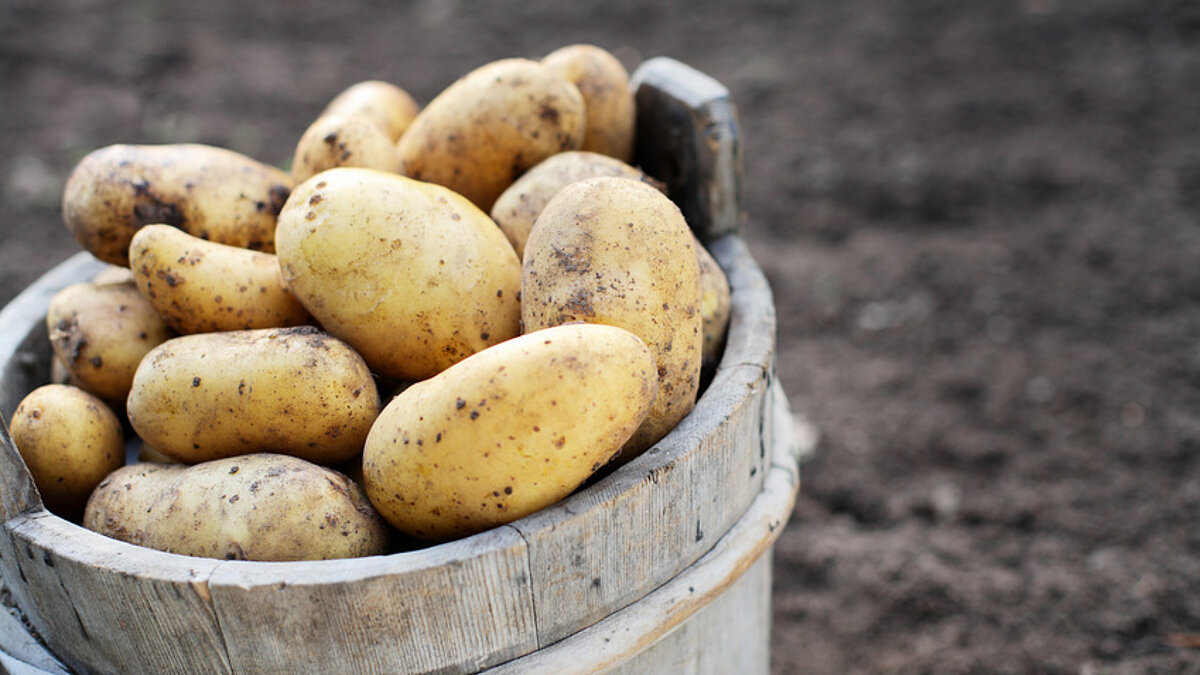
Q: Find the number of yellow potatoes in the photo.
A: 15